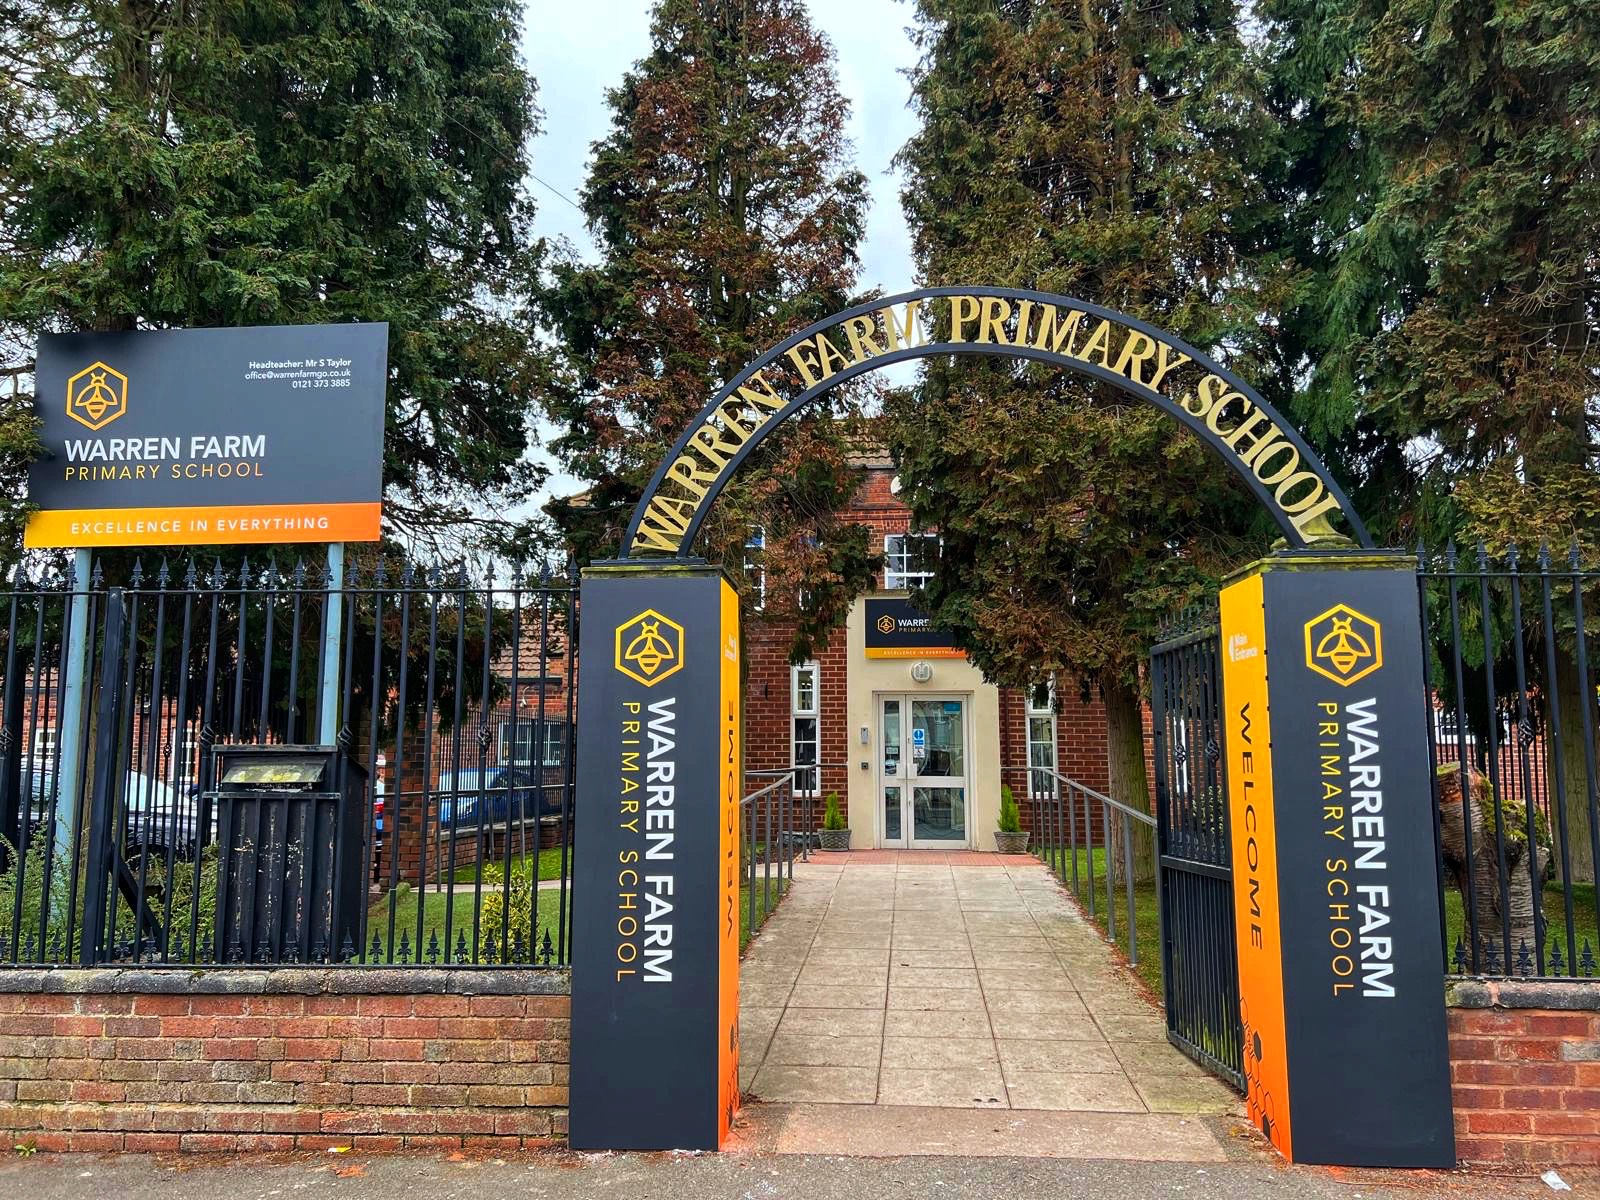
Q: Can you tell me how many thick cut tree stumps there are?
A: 1